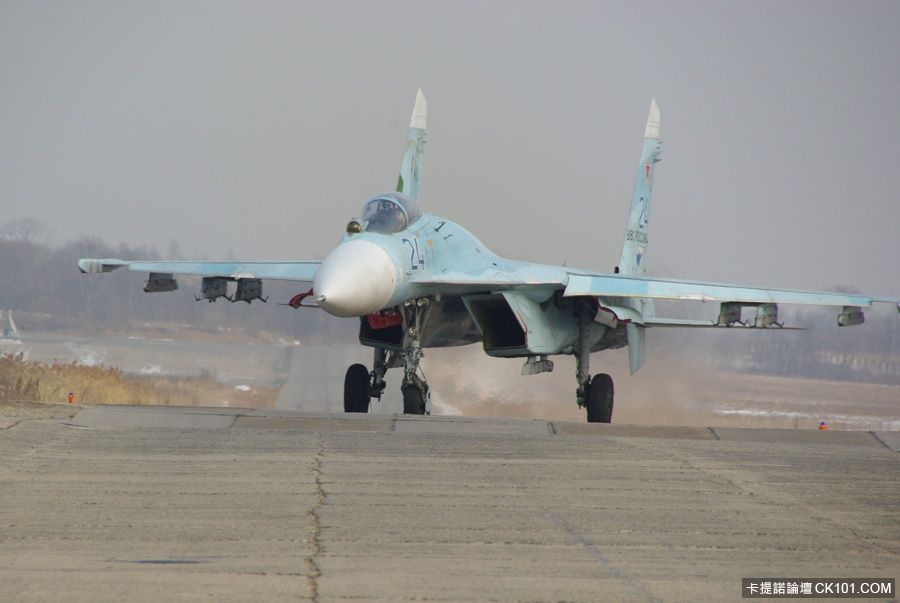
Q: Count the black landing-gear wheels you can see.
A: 3